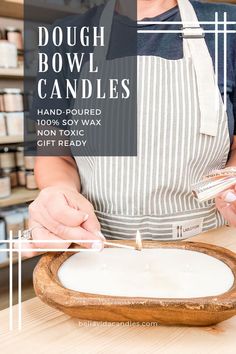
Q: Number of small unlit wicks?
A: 3